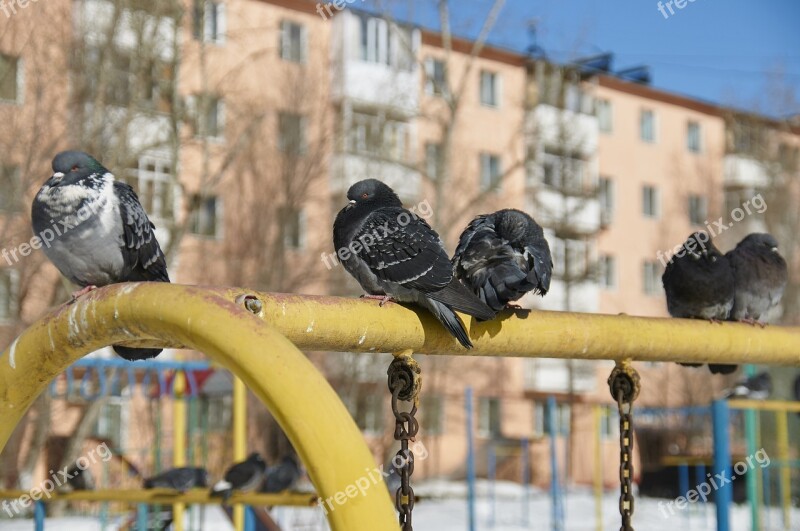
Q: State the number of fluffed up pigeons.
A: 5